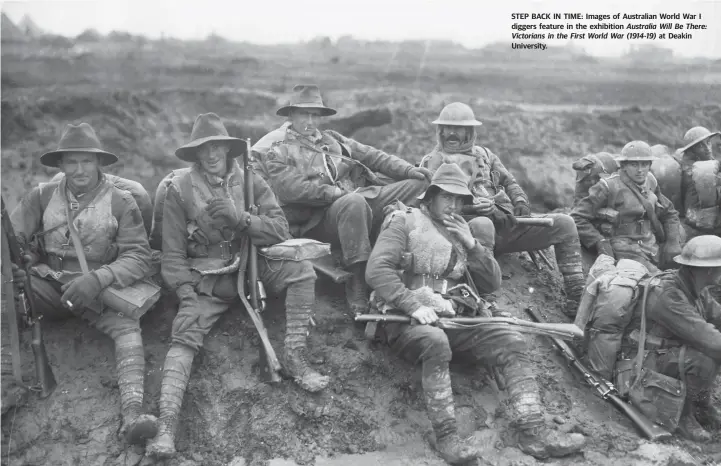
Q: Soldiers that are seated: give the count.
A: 8